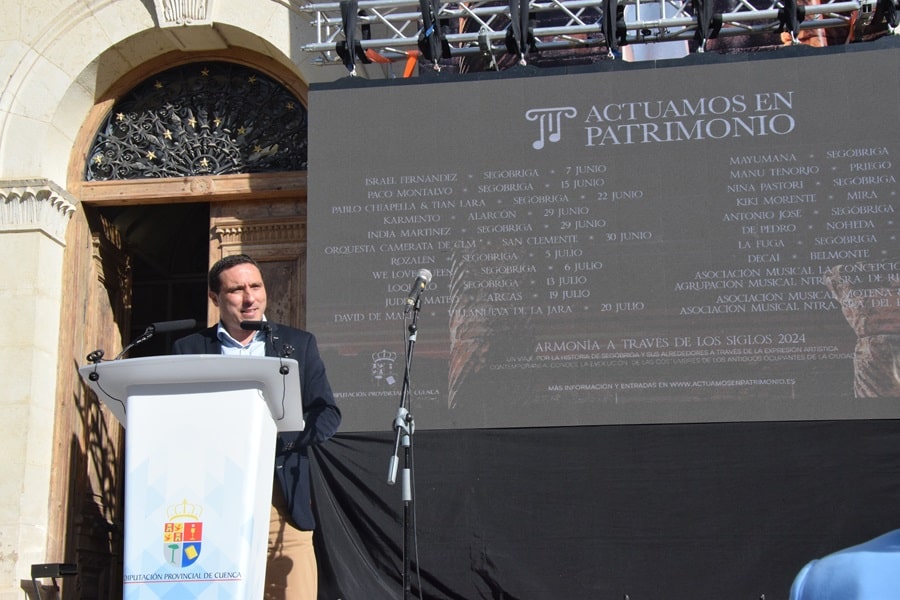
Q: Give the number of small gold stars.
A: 13